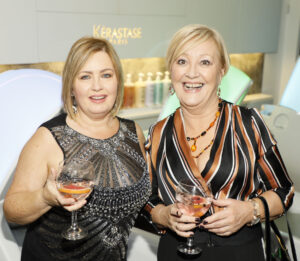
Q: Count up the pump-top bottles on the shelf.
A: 5